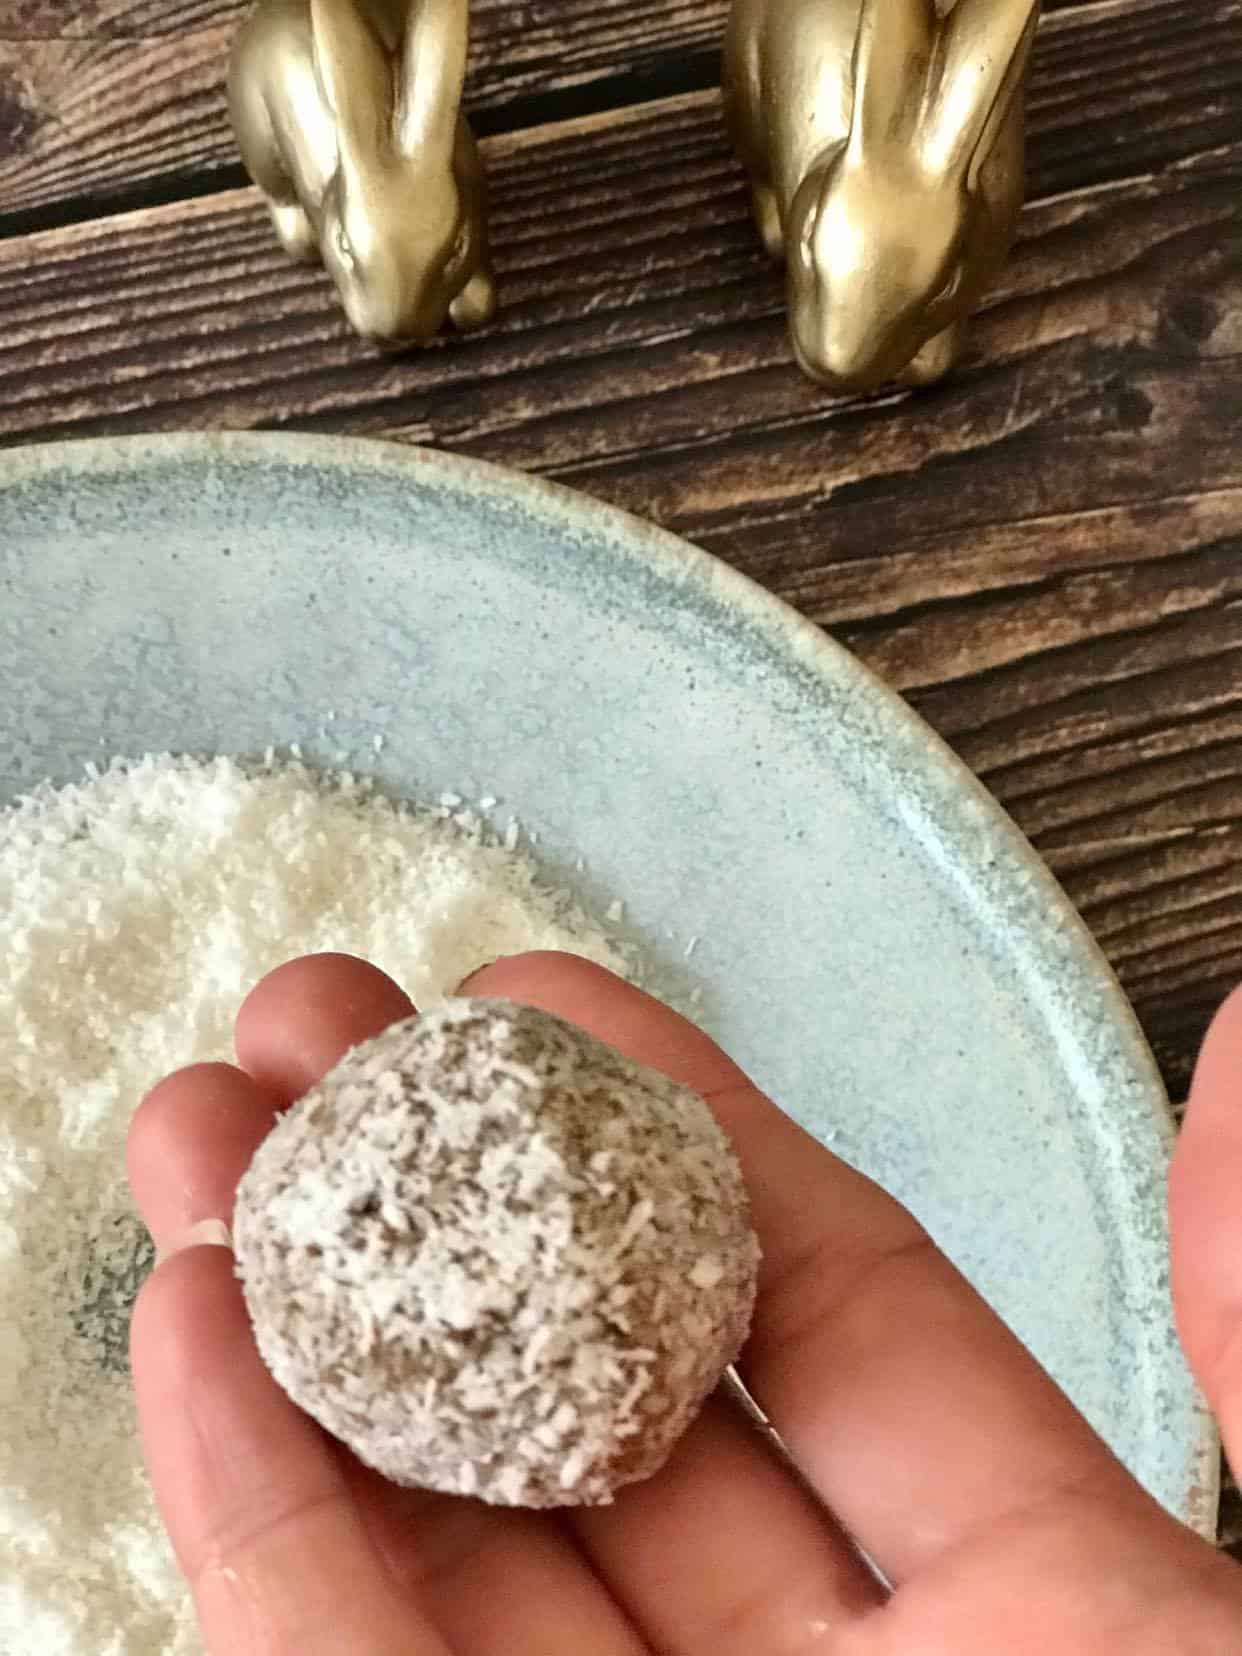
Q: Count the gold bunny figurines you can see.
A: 2